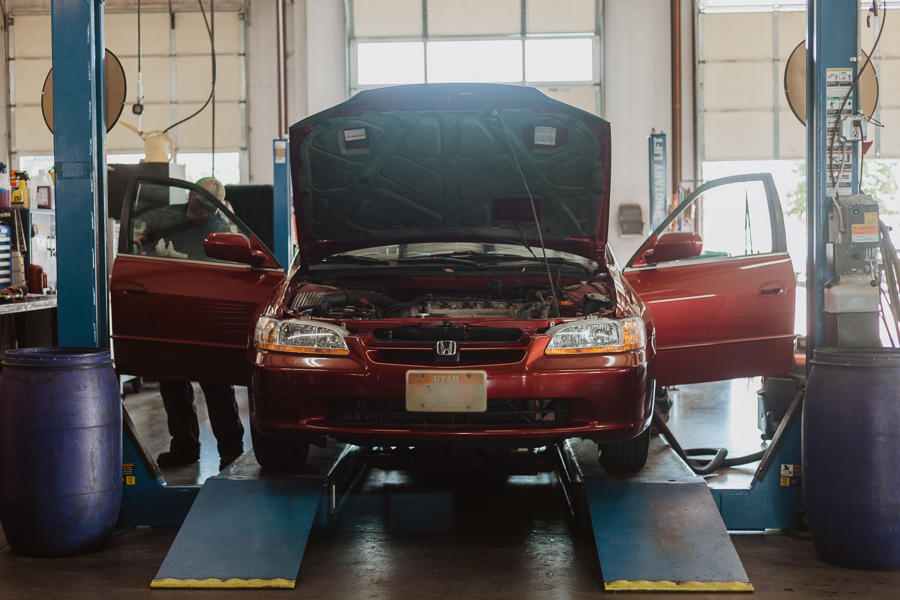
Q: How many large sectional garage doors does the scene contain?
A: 3